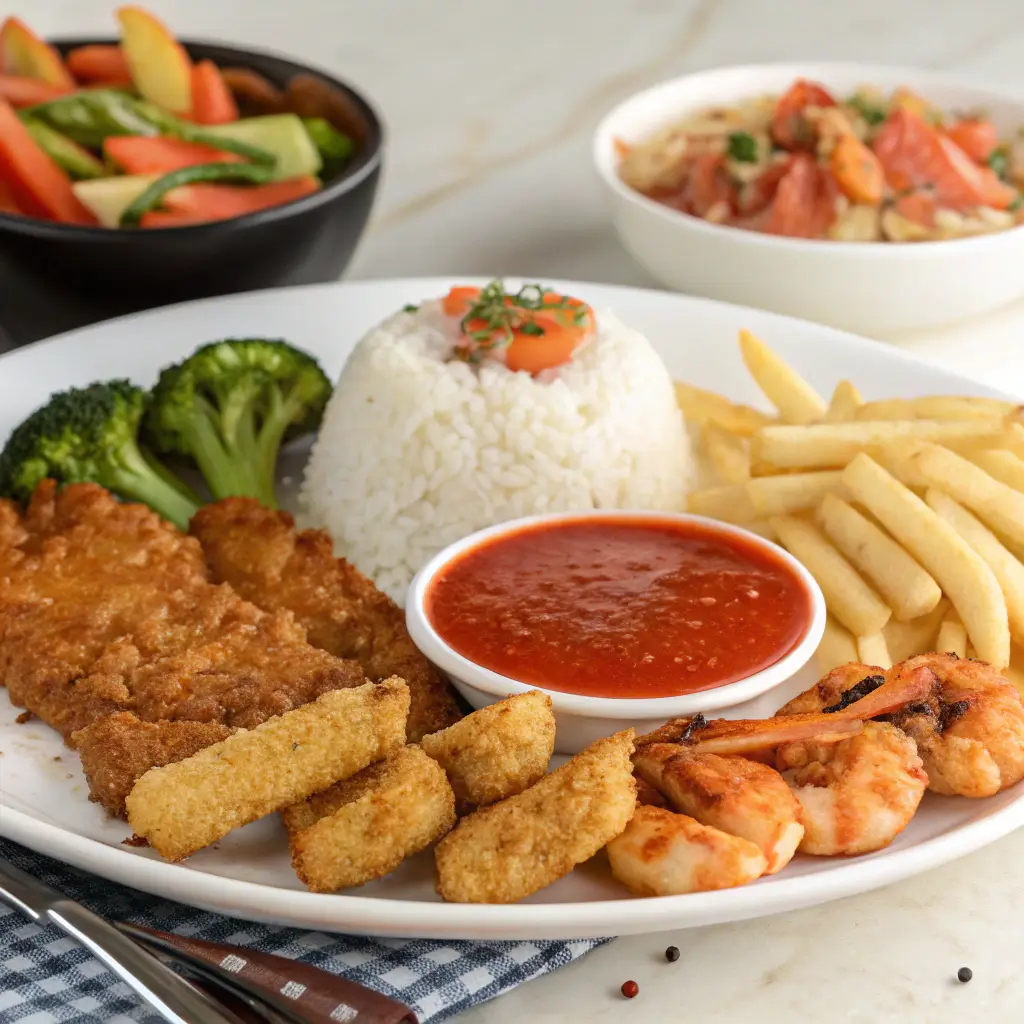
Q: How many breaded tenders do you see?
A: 4